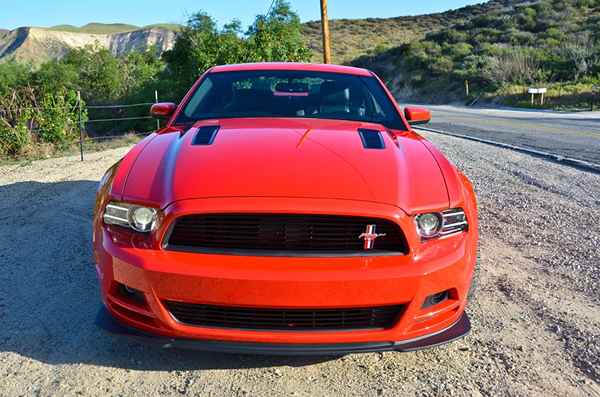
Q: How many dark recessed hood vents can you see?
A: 2